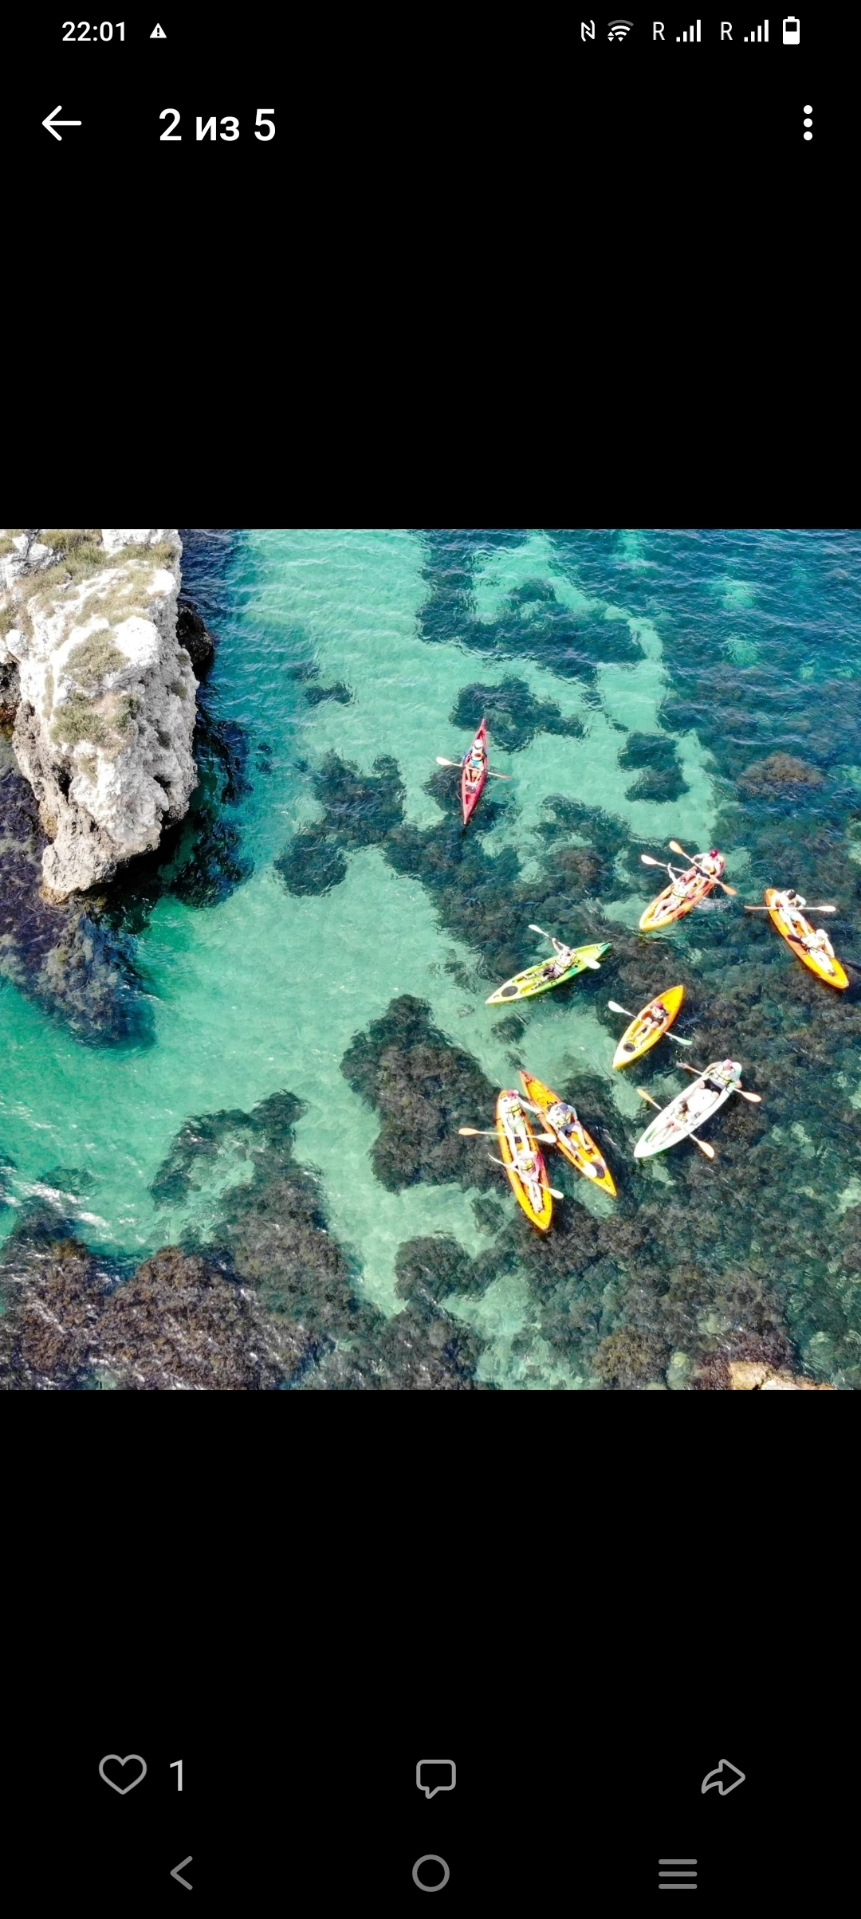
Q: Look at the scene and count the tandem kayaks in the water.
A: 4